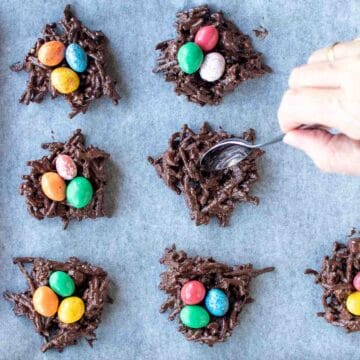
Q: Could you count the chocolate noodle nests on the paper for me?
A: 7